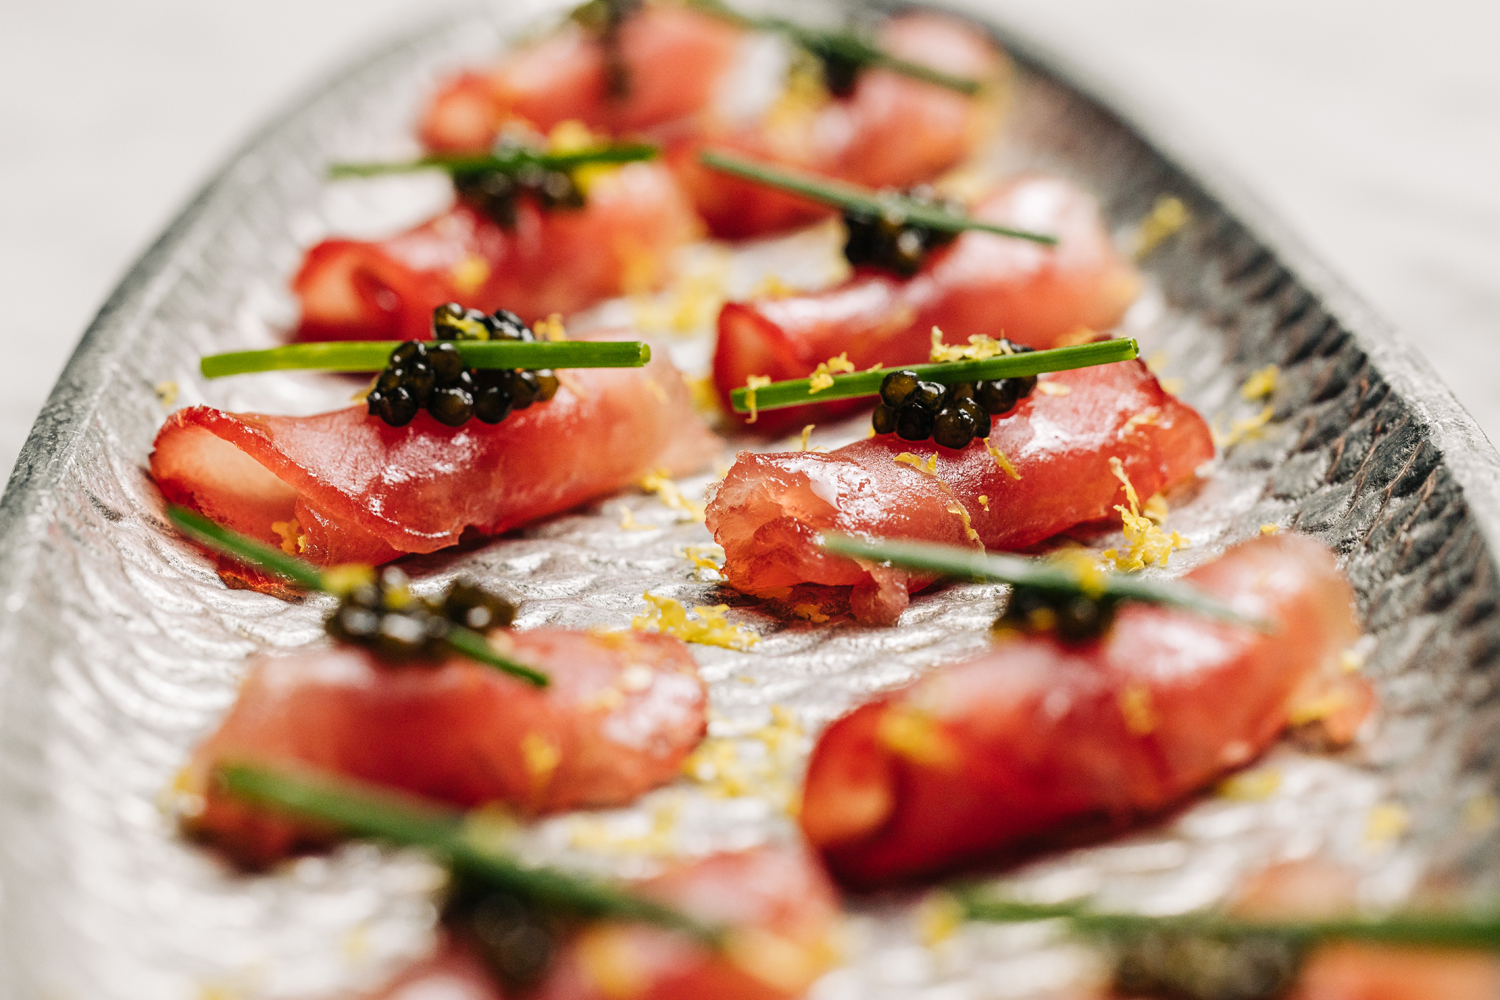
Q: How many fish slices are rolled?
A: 10